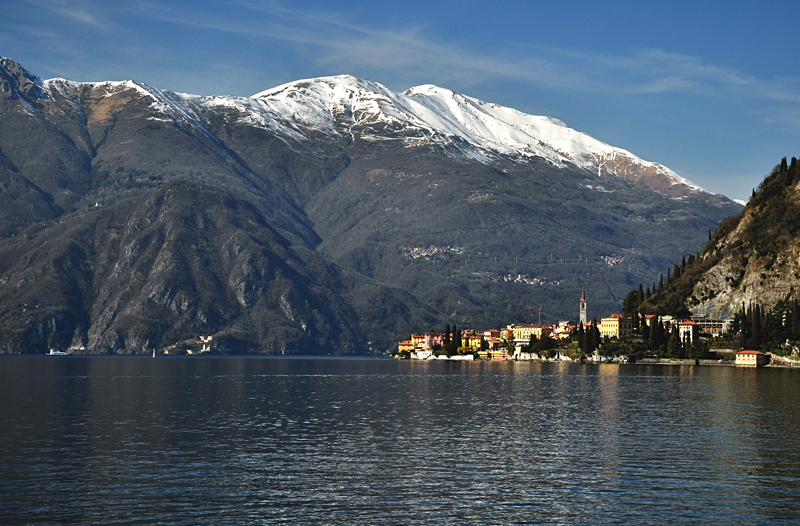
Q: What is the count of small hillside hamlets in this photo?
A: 3